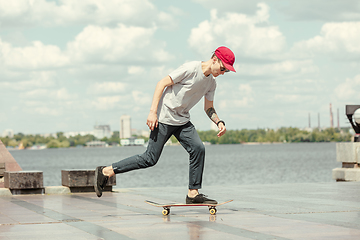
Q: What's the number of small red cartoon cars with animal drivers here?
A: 0